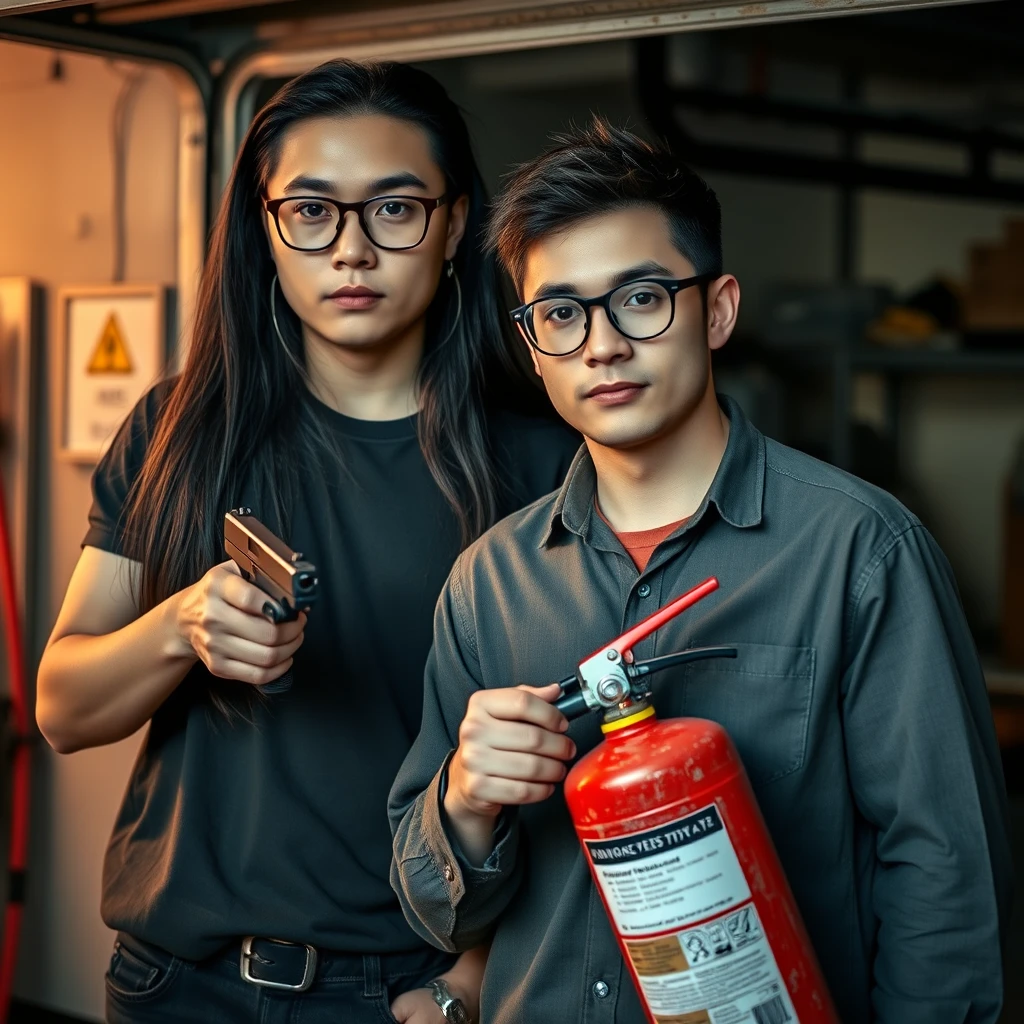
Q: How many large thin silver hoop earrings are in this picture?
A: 2